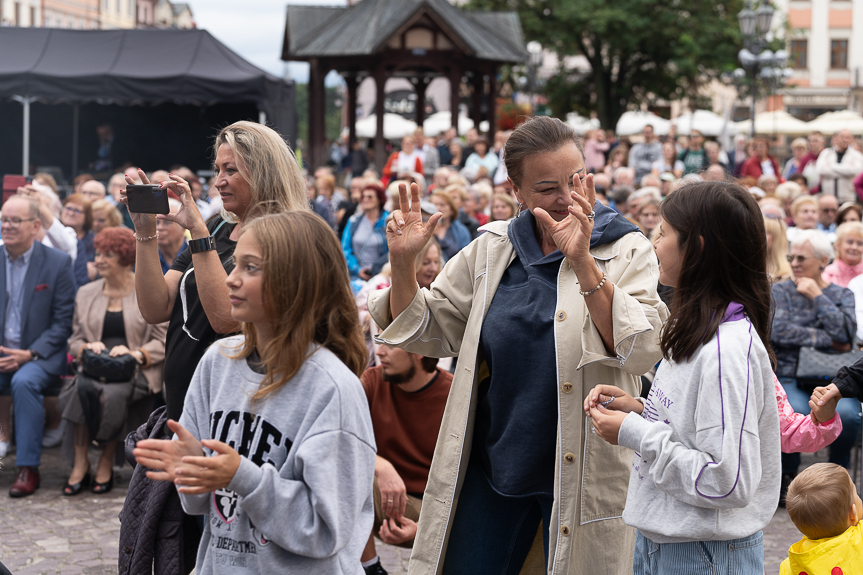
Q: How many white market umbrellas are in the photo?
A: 7